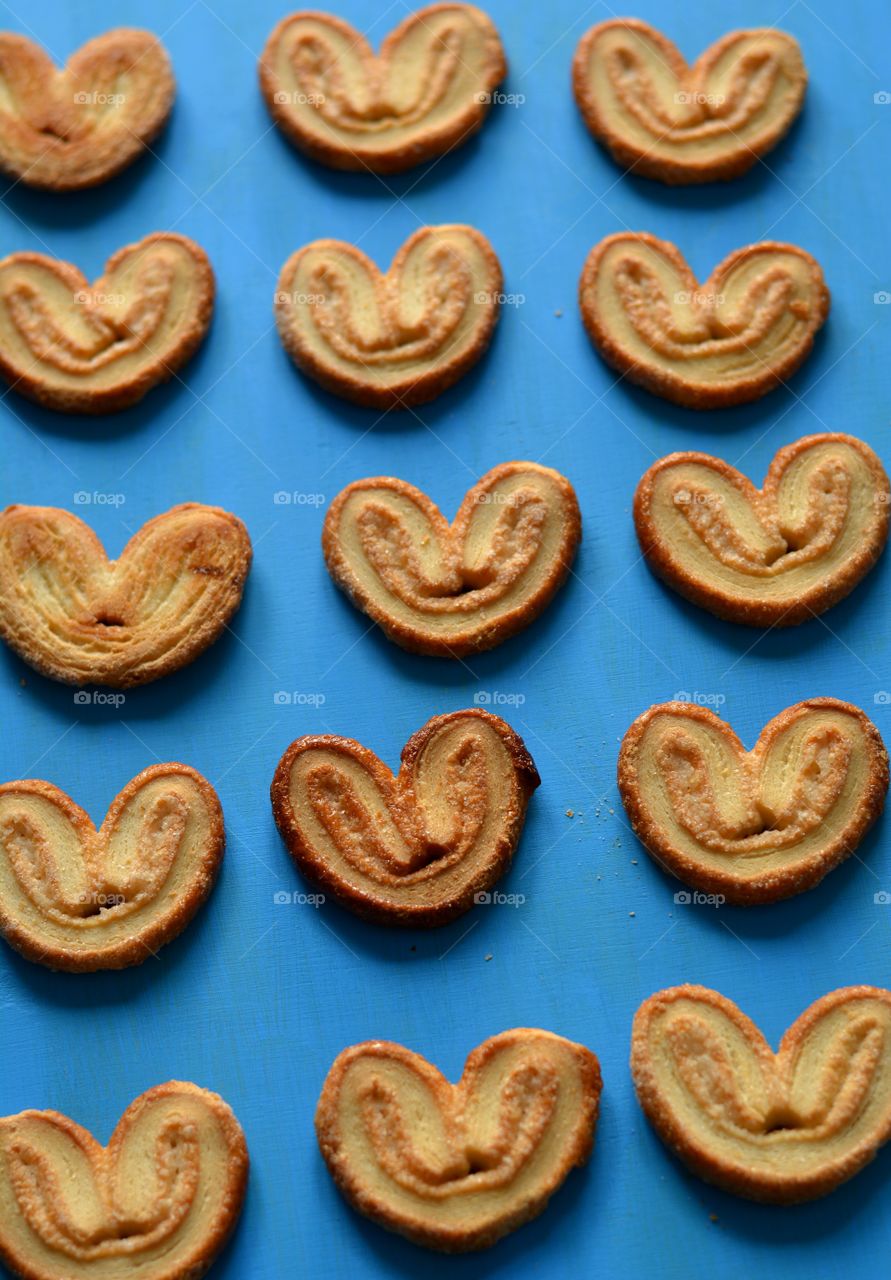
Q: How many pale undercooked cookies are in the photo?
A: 0